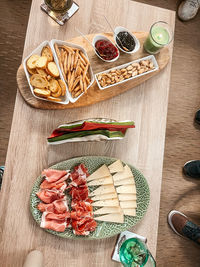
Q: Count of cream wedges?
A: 14